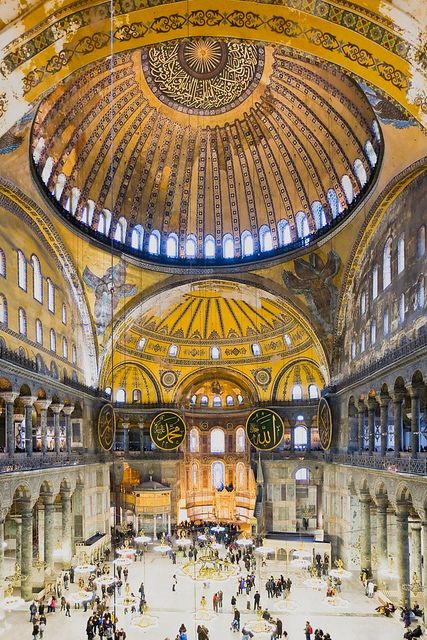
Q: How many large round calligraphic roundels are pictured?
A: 4